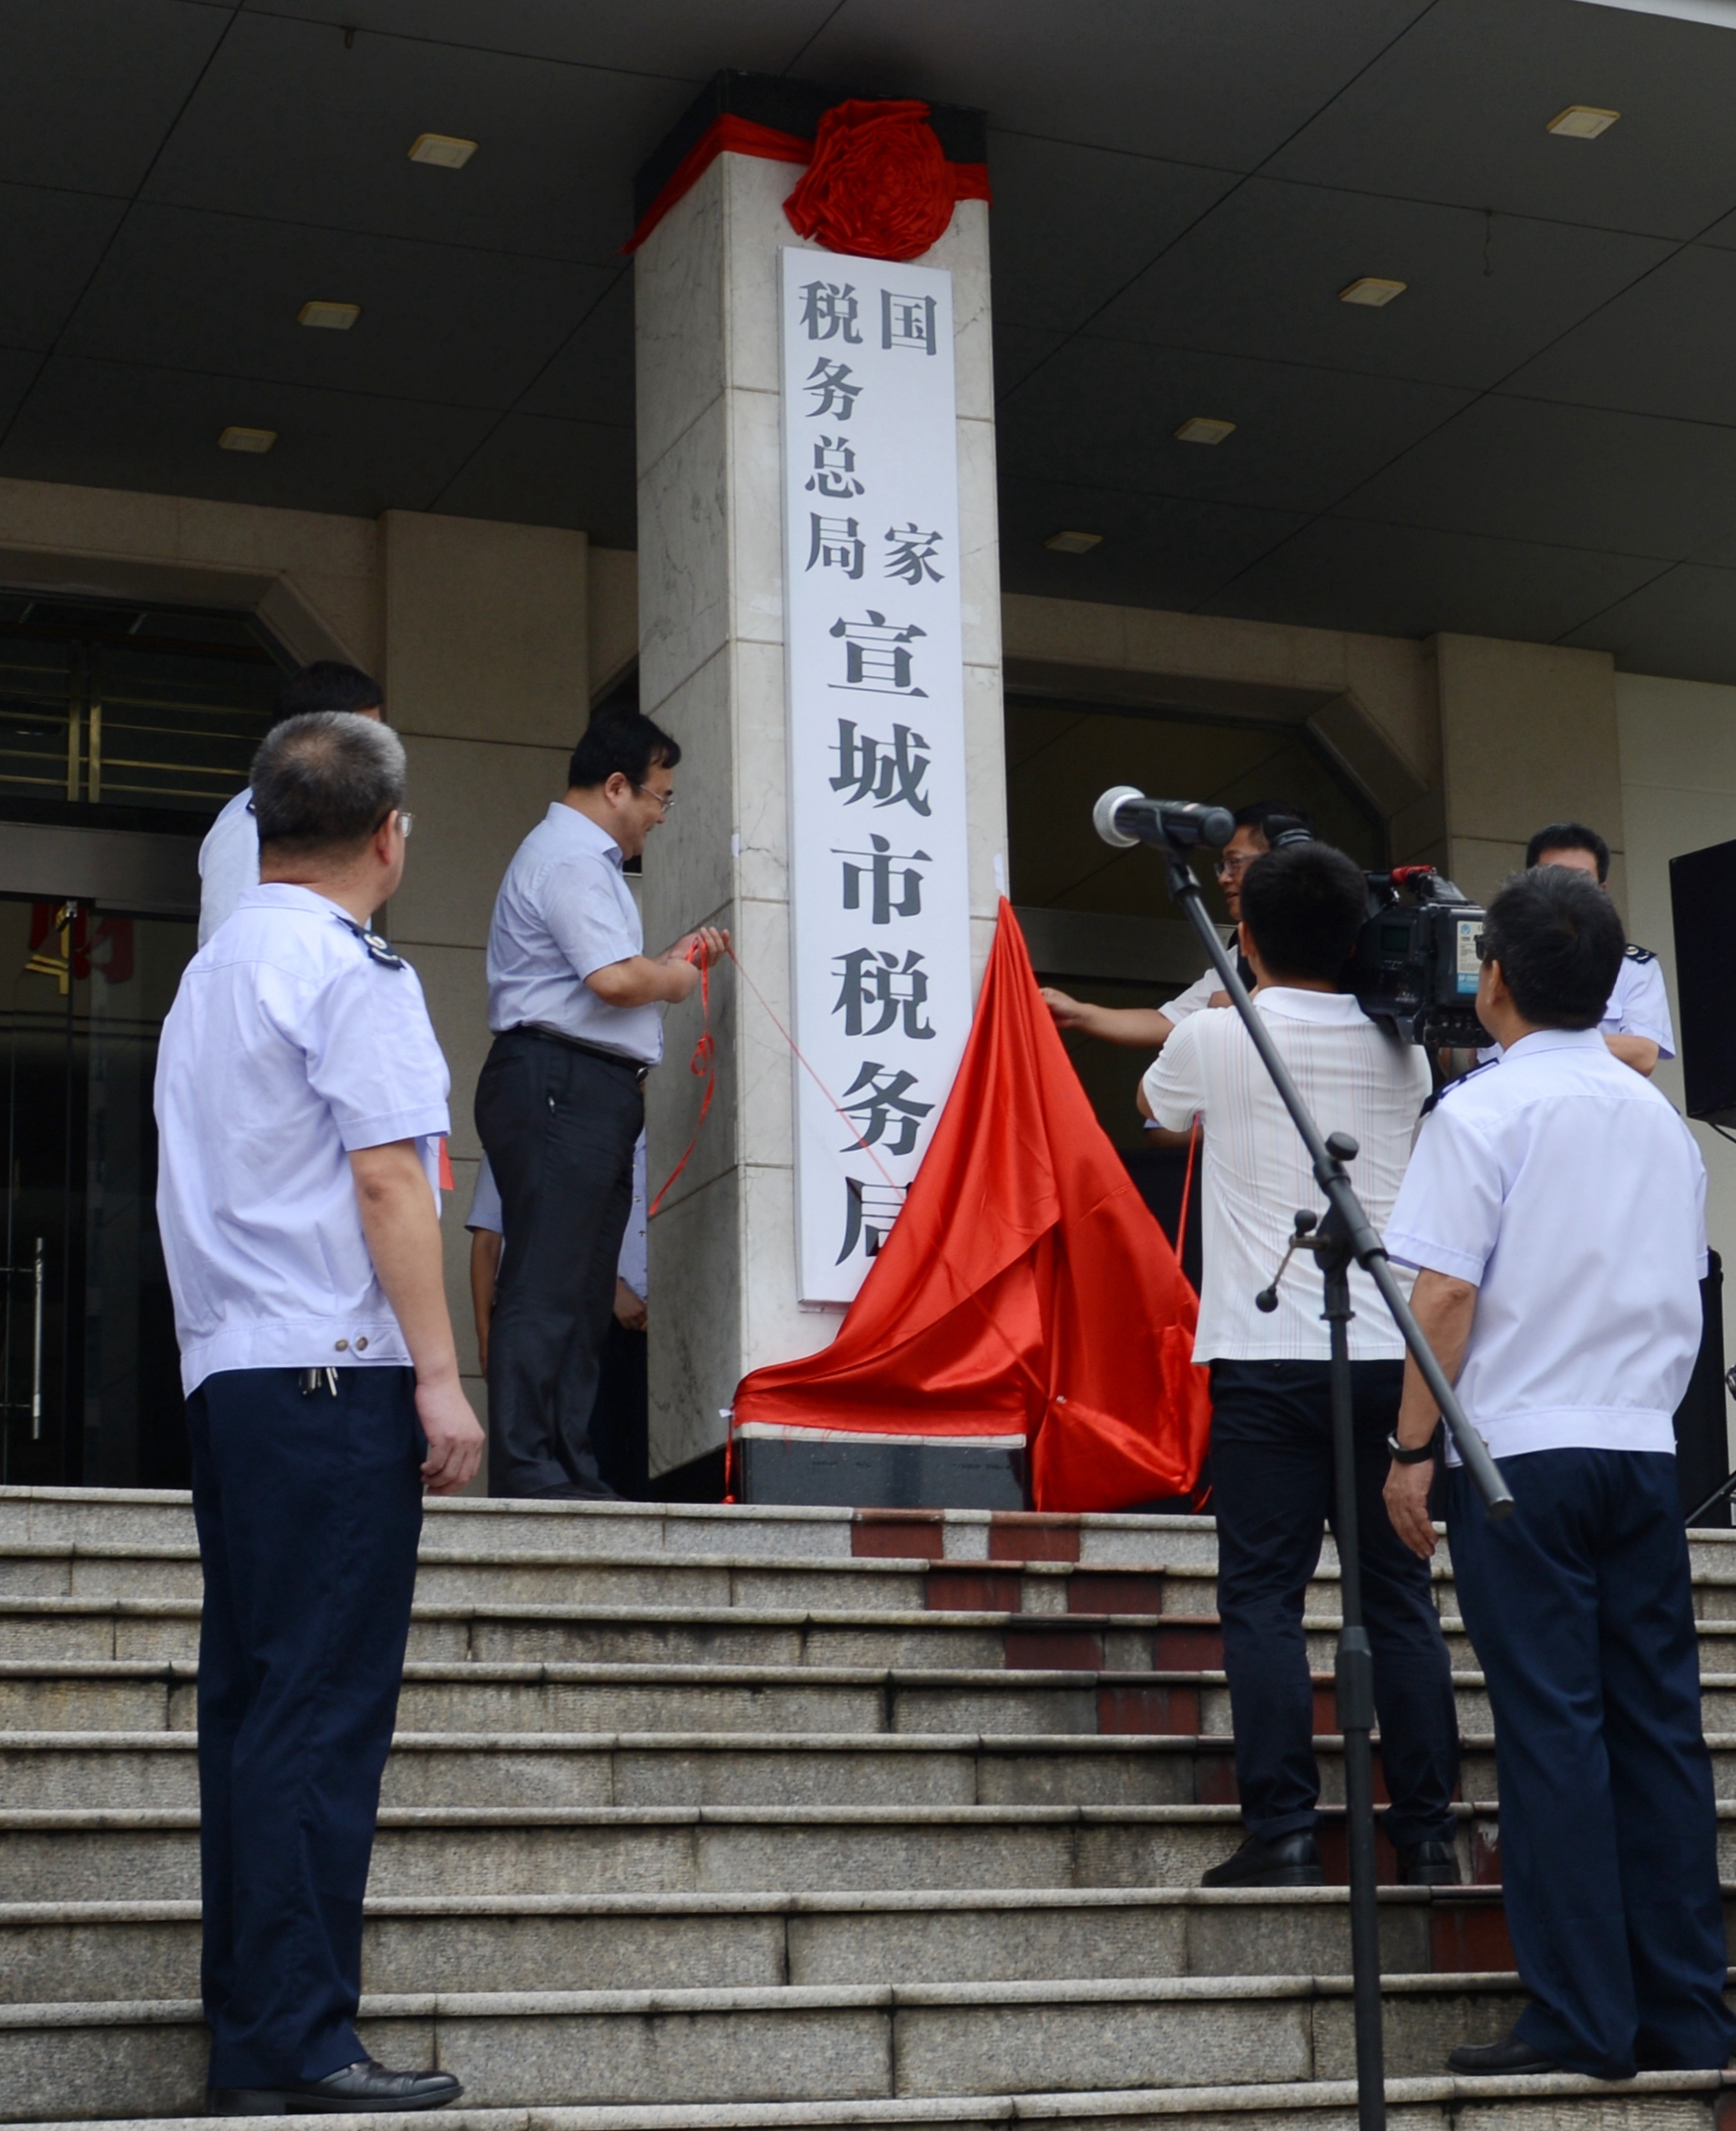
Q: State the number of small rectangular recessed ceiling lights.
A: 7